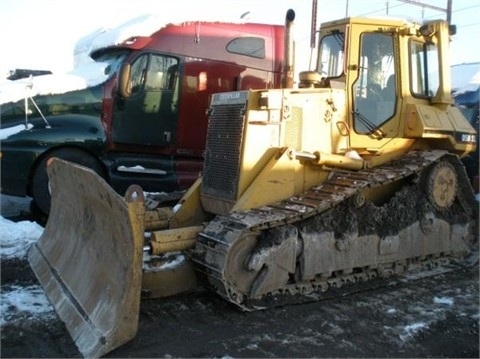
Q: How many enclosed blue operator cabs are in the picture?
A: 0